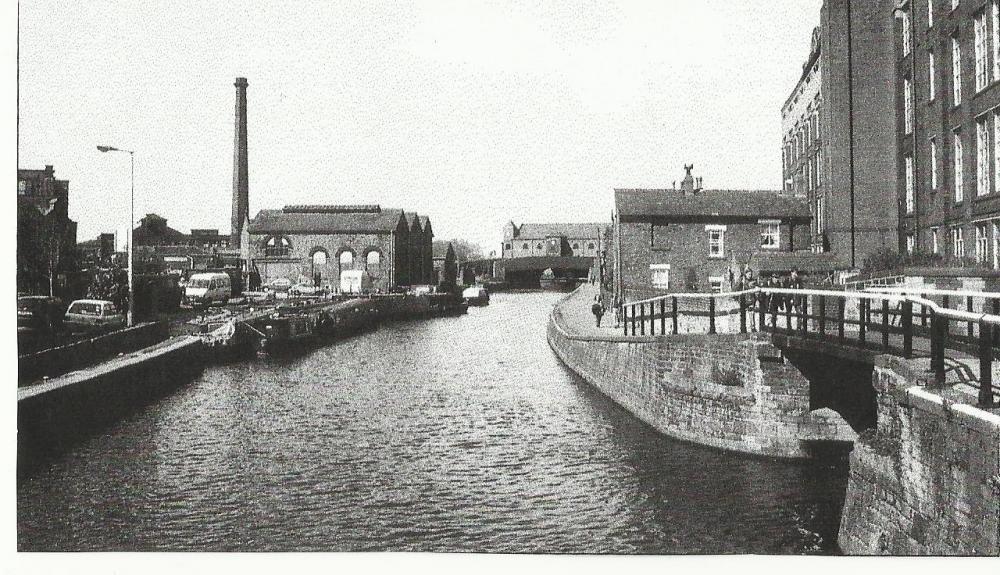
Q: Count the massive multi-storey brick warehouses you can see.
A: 1